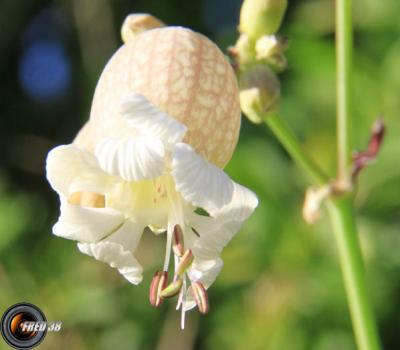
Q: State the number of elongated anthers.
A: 5